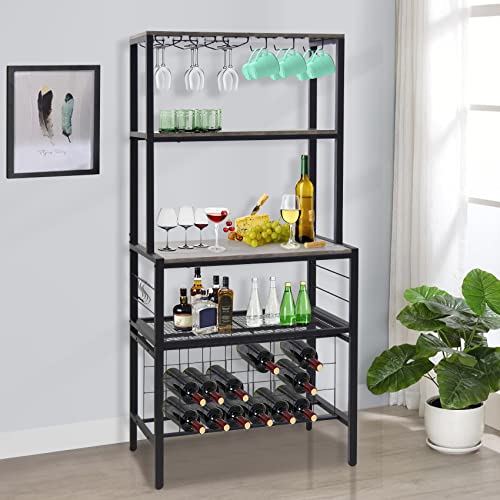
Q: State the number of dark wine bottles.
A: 12